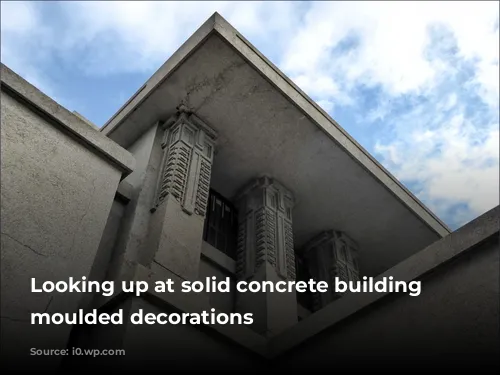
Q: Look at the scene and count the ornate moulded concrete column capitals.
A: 3